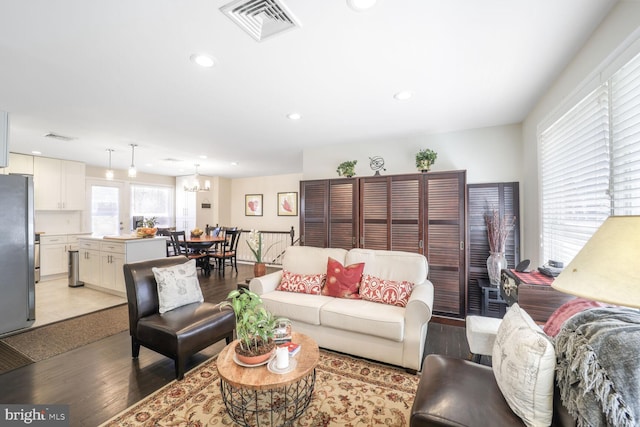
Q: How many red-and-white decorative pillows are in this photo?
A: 2